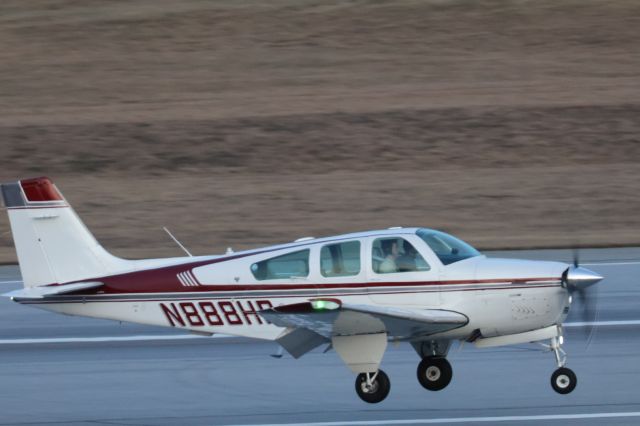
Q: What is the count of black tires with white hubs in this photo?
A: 3